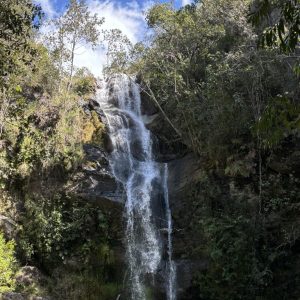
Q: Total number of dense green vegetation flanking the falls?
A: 2